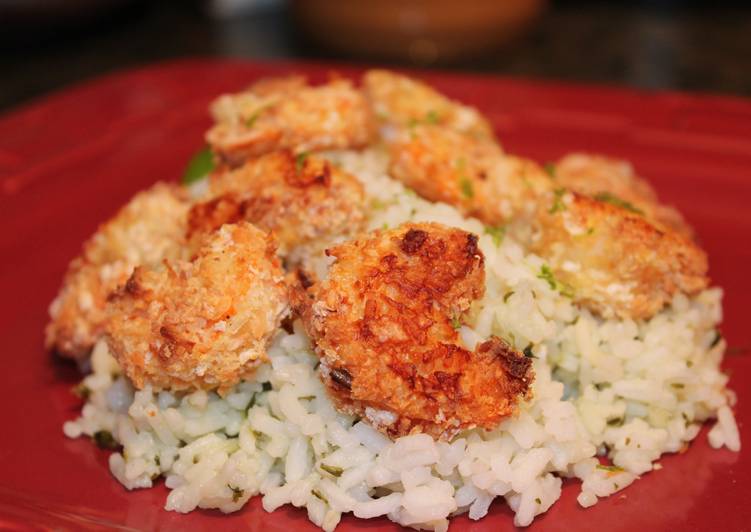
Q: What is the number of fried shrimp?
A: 9